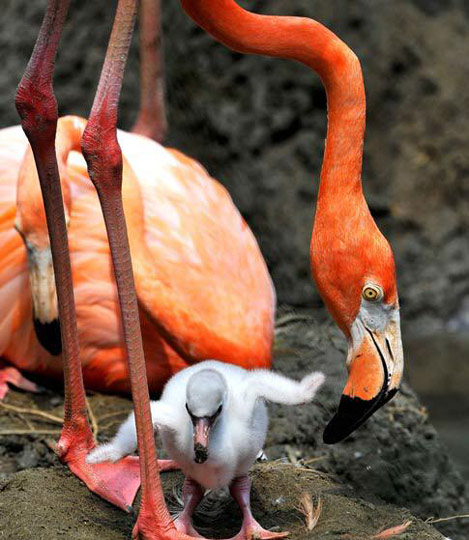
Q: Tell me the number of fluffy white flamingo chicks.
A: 1